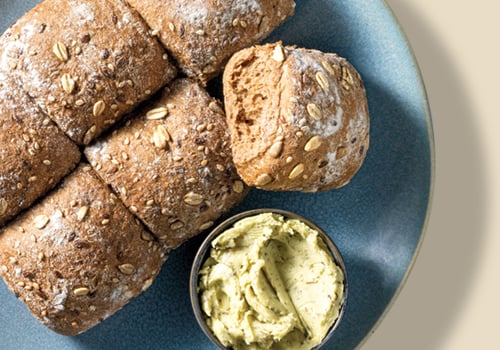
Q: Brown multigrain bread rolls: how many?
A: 6